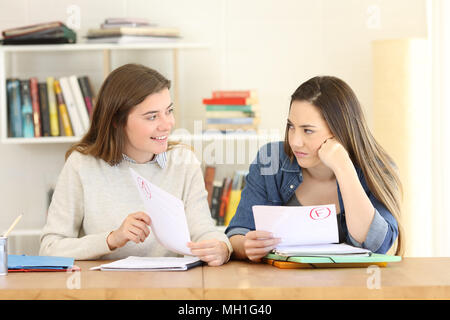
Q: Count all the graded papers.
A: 2